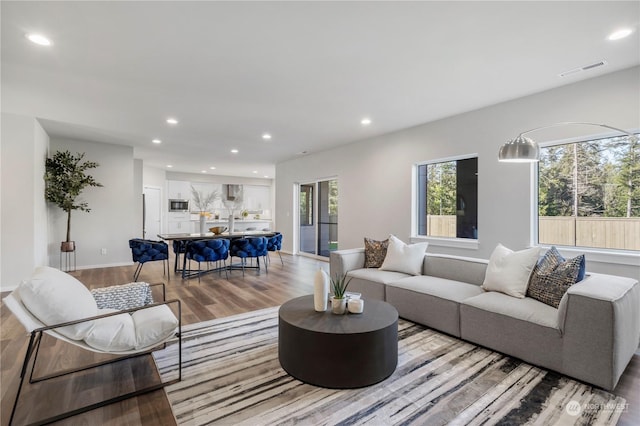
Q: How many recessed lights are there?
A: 12